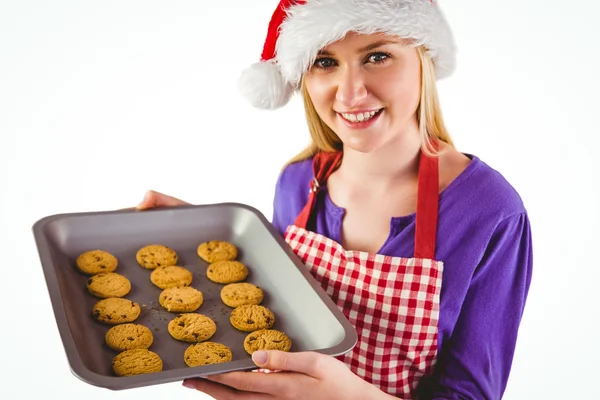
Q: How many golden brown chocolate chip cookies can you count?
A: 15